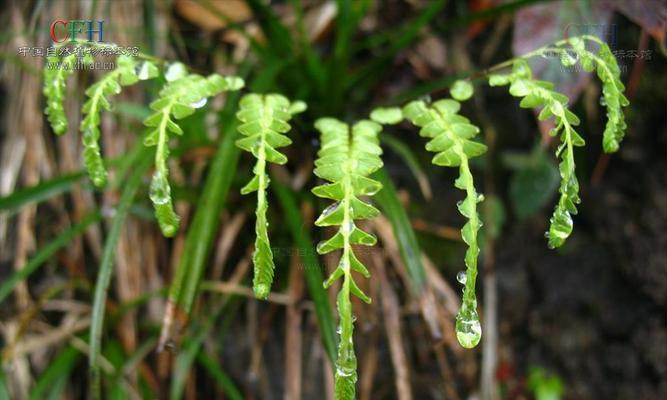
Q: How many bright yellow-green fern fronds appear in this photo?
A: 8